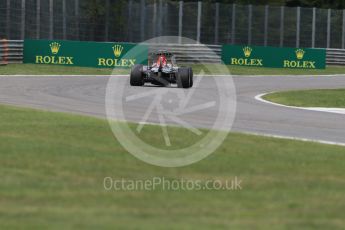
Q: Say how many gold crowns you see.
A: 4